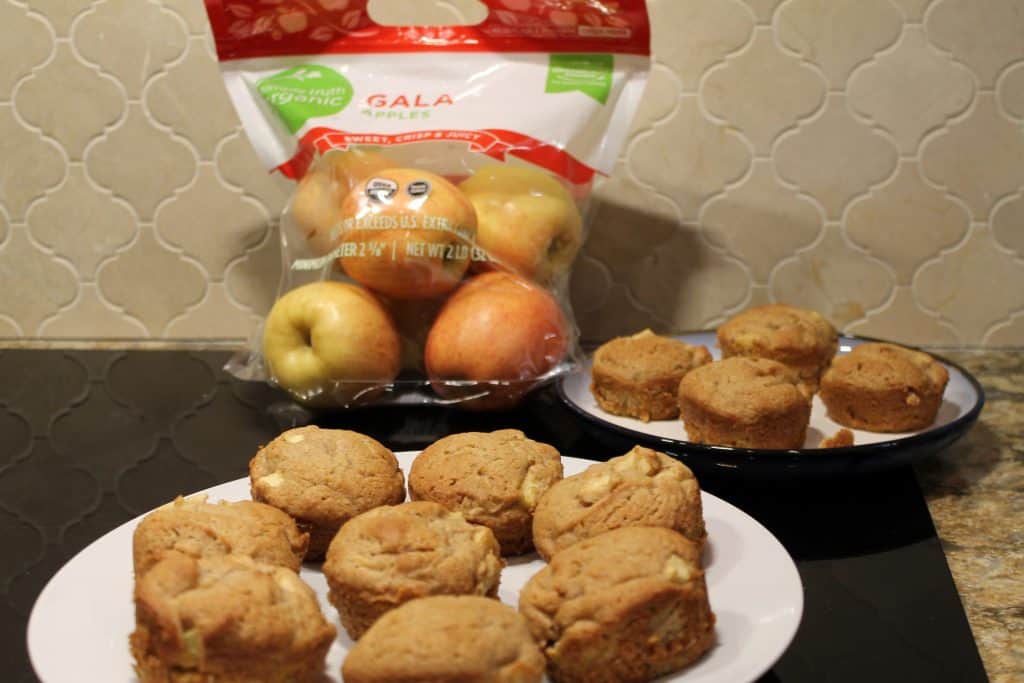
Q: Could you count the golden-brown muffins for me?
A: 12